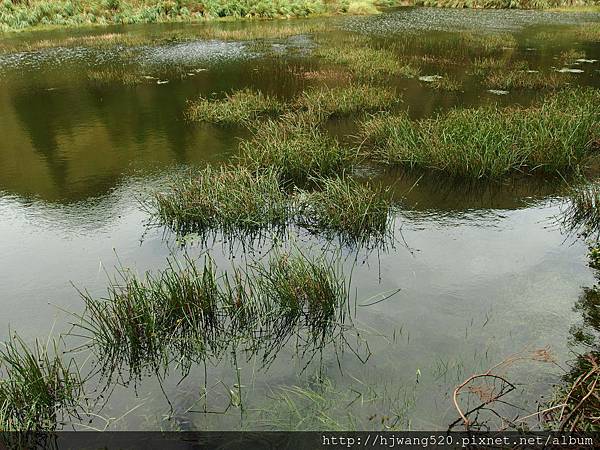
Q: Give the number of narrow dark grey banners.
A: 1